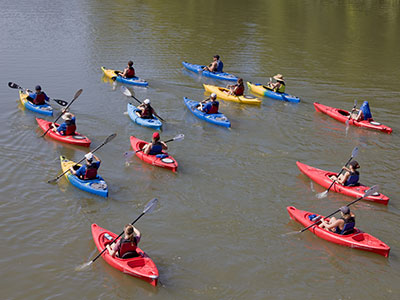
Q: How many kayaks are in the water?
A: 14